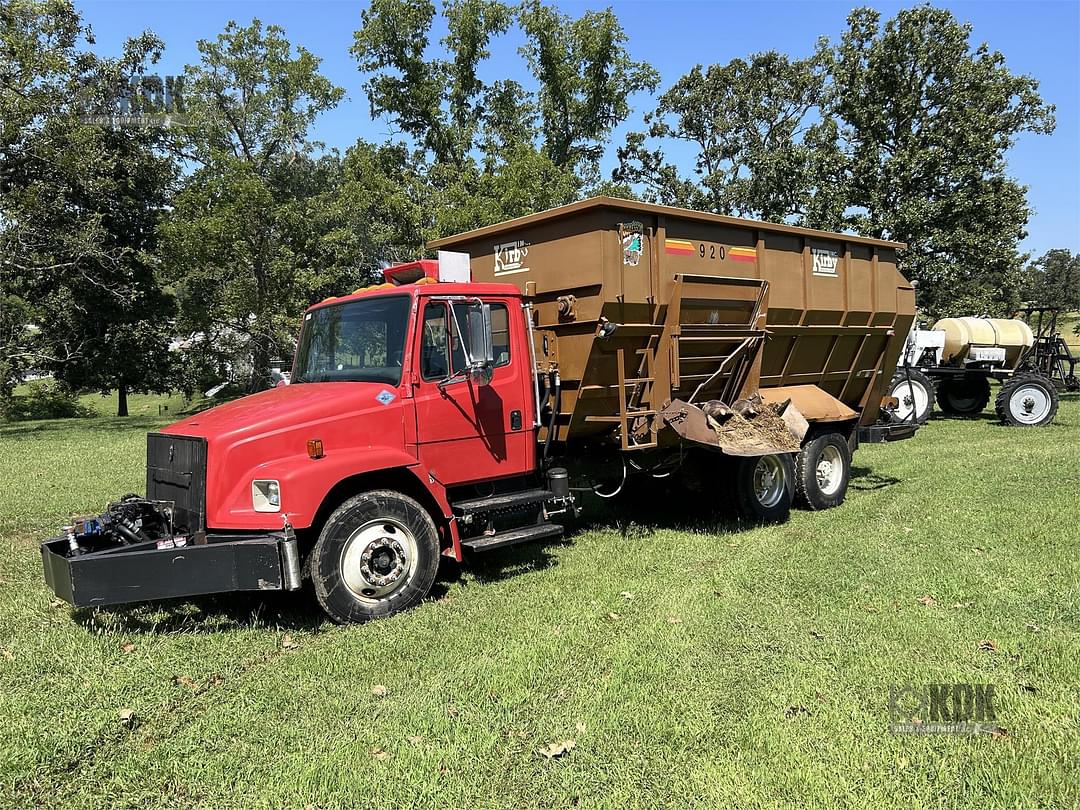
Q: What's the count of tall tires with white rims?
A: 2